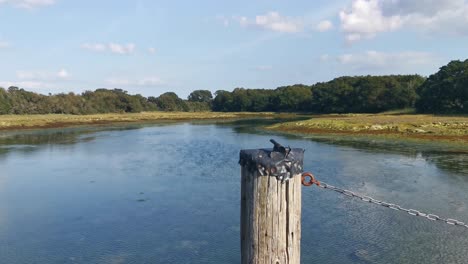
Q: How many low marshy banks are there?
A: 2